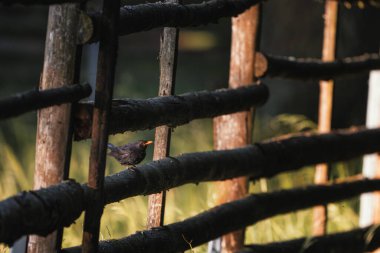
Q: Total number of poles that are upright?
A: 6